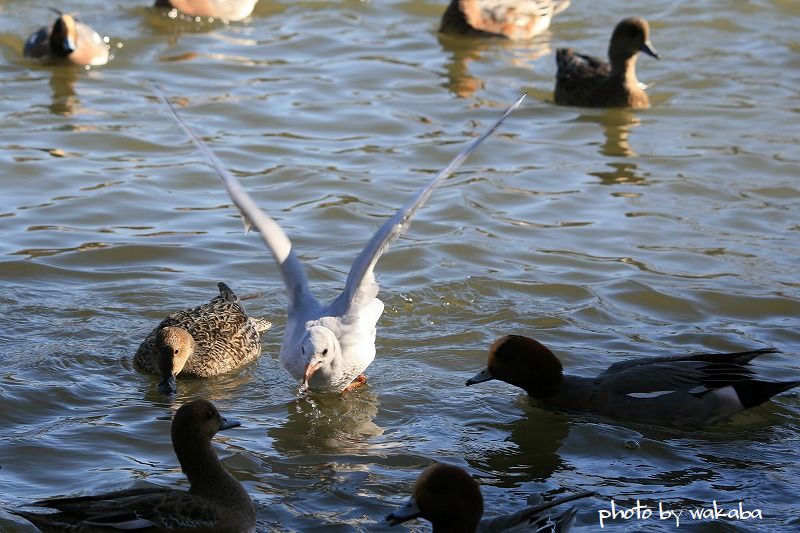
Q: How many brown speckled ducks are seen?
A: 1